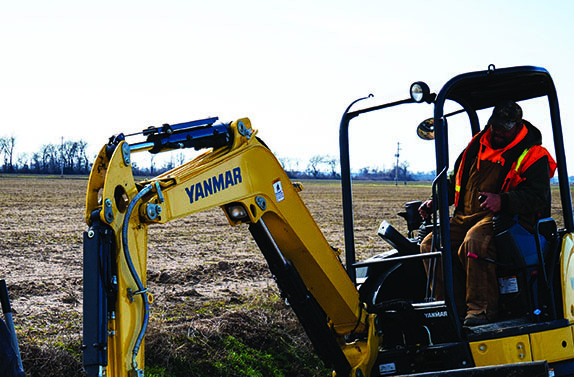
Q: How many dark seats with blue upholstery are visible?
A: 1